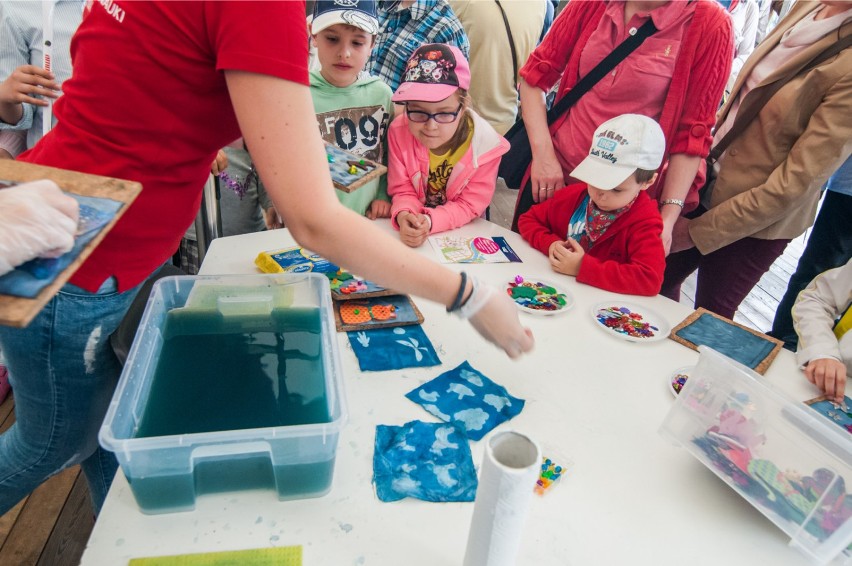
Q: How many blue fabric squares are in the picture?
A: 3